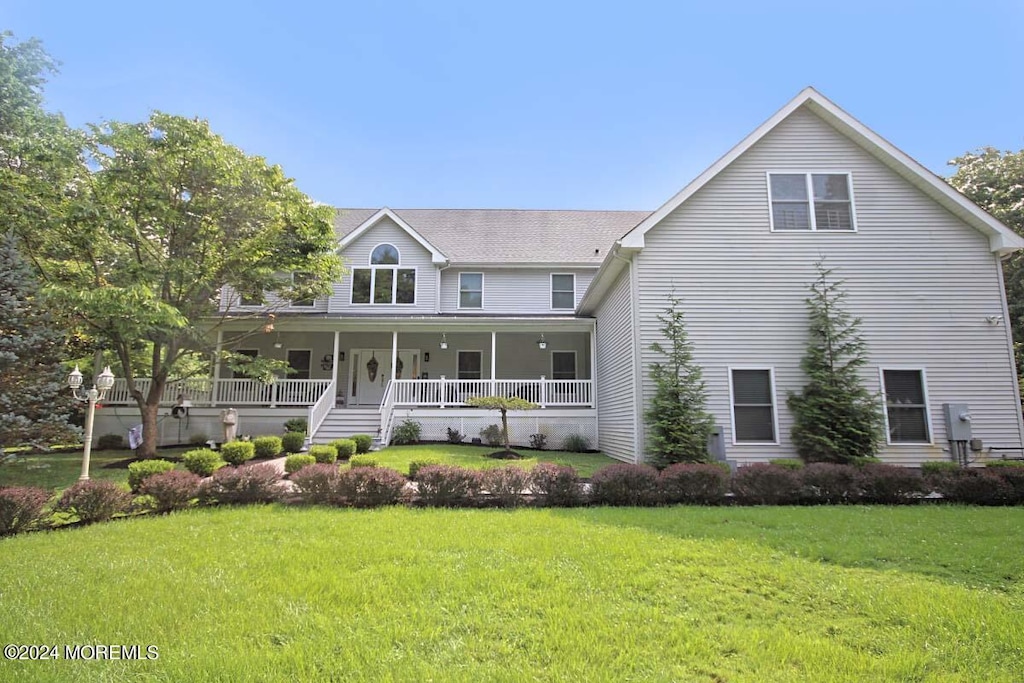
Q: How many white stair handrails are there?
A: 2